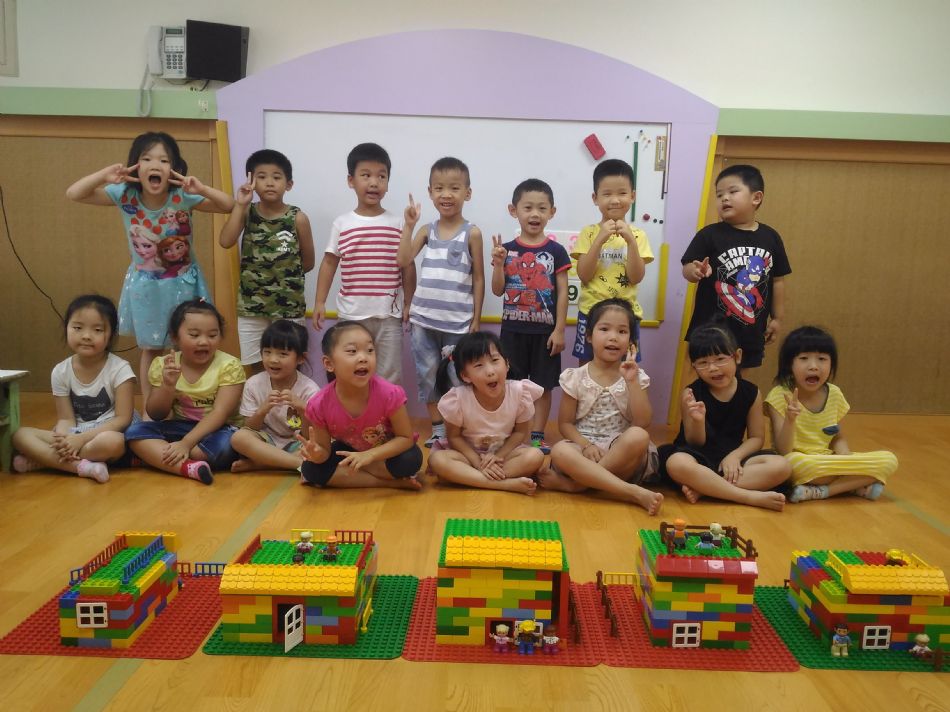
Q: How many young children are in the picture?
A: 15